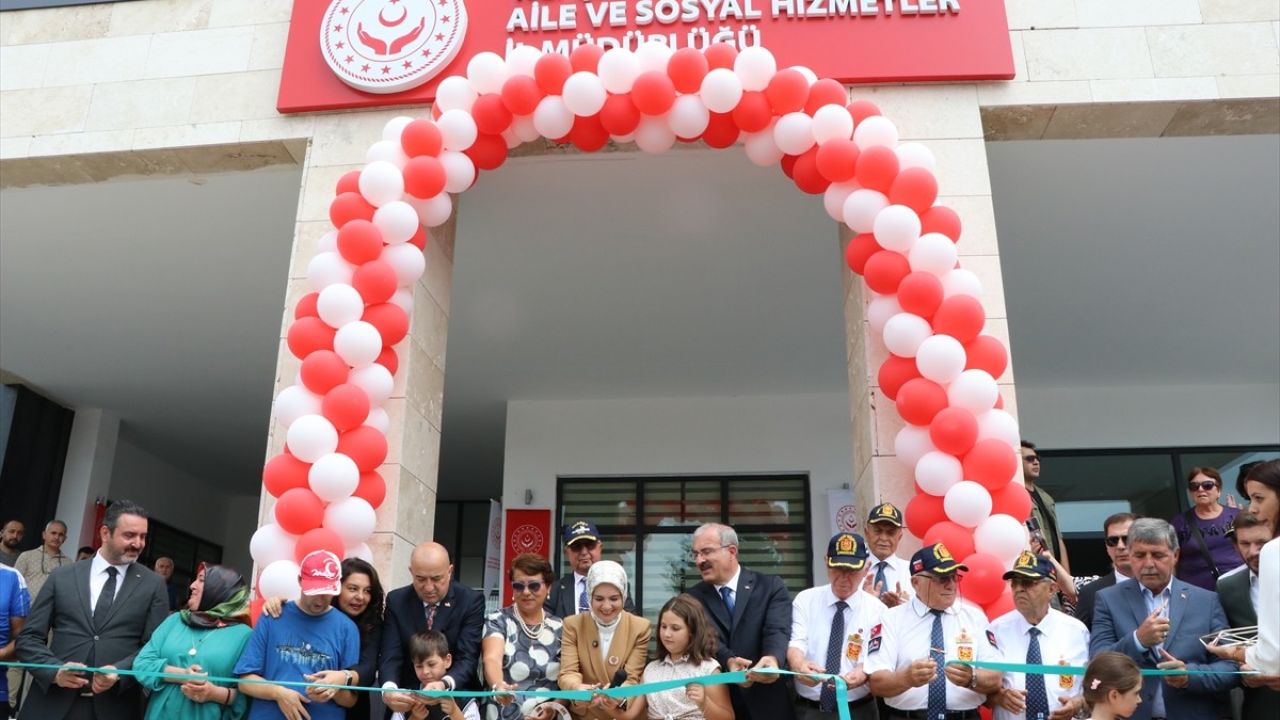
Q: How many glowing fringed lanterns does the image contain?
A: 0